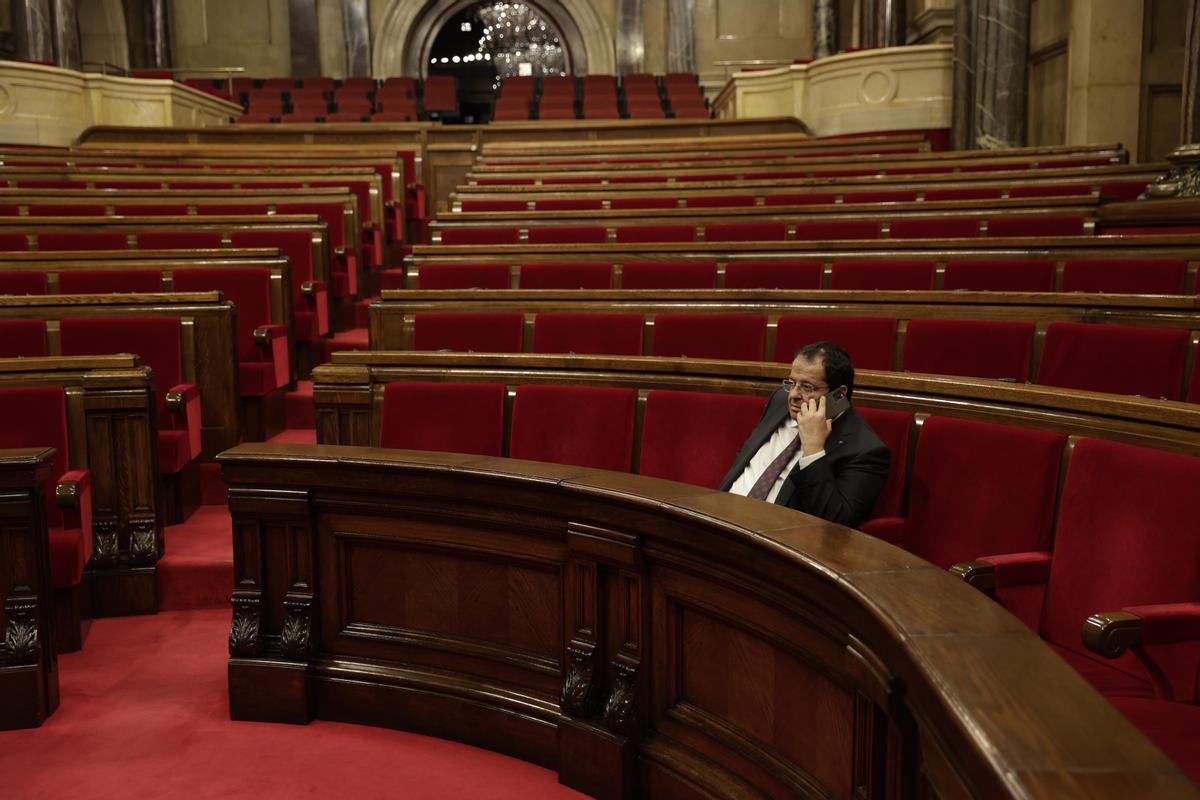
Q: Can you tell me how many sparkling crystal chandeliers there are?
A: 1